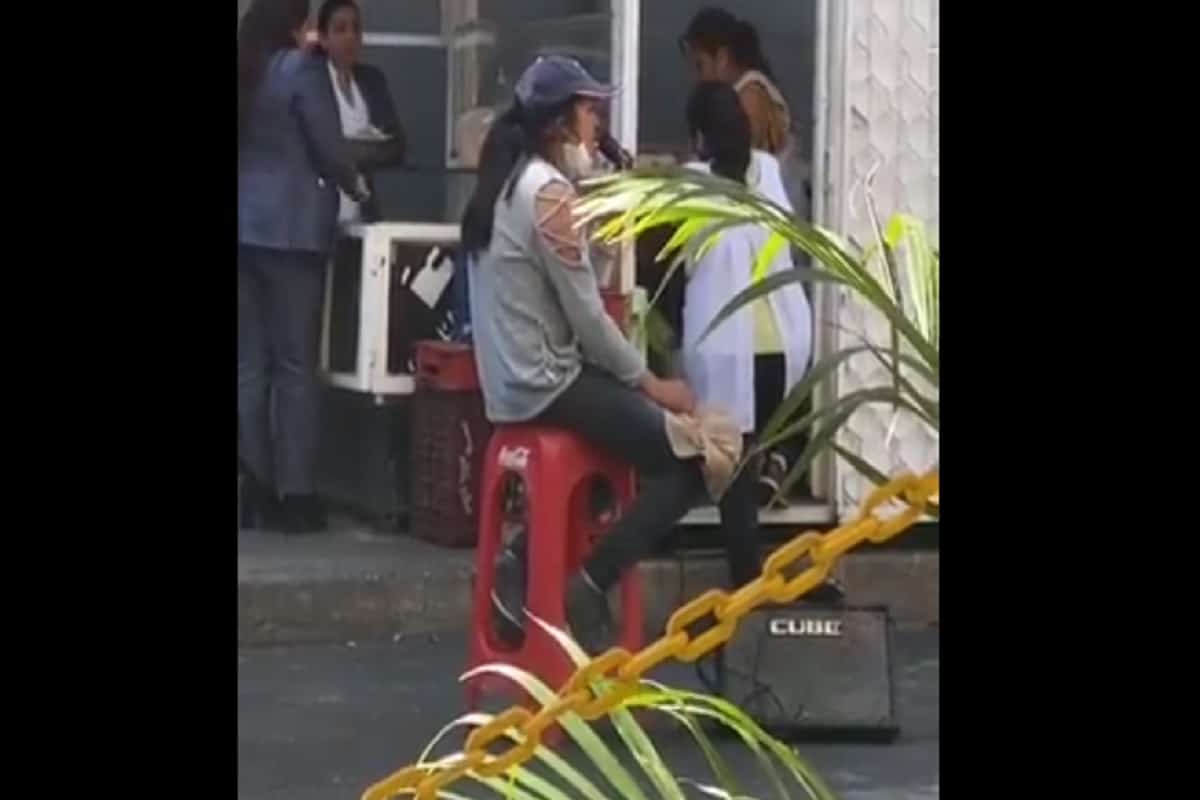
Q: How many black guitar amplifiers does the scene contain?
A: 1